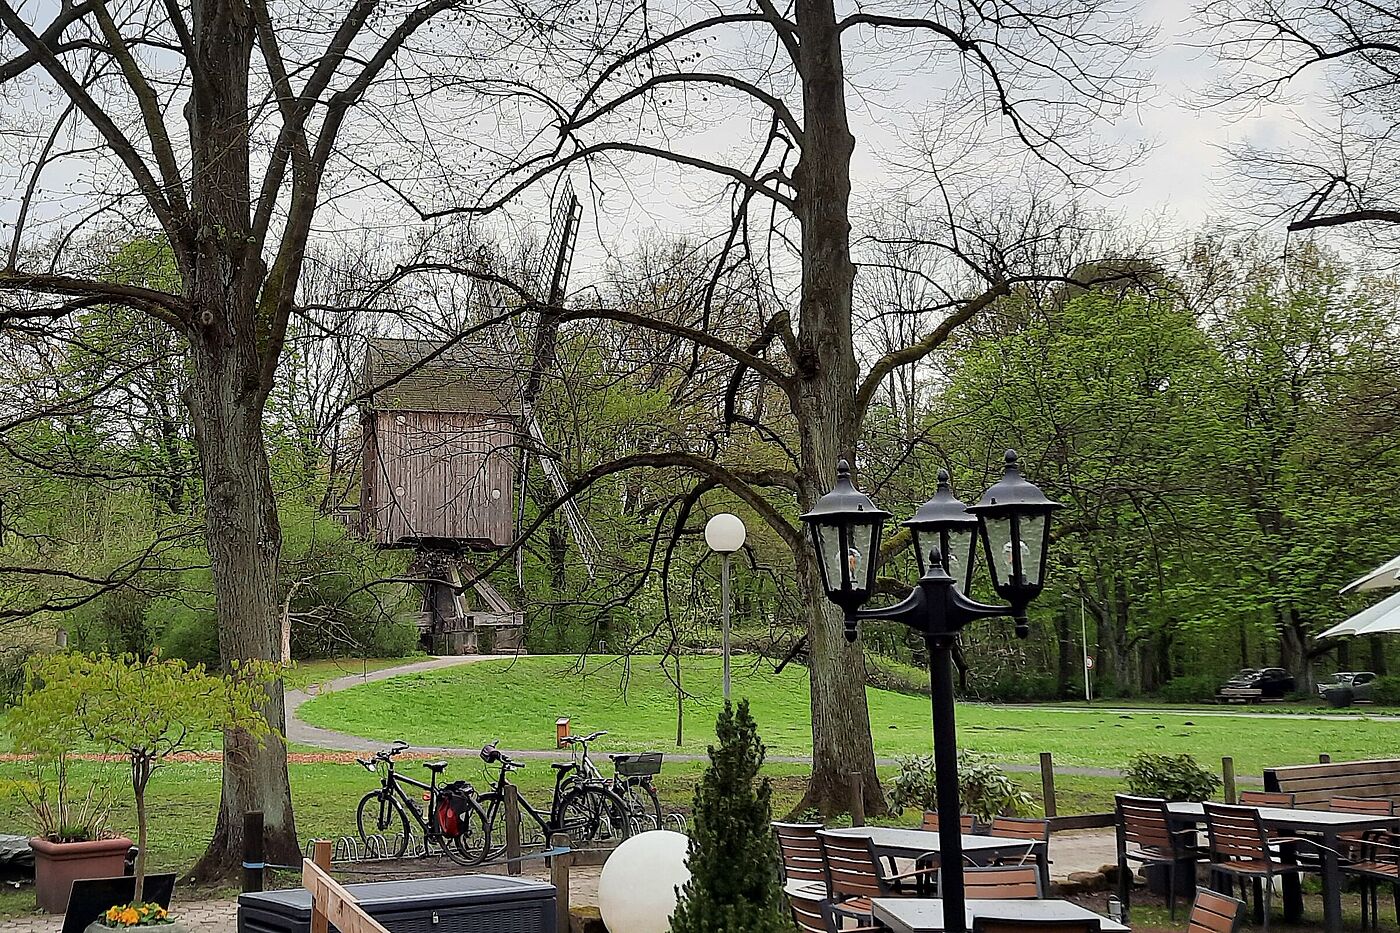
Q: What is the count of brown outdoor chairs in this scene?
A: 13